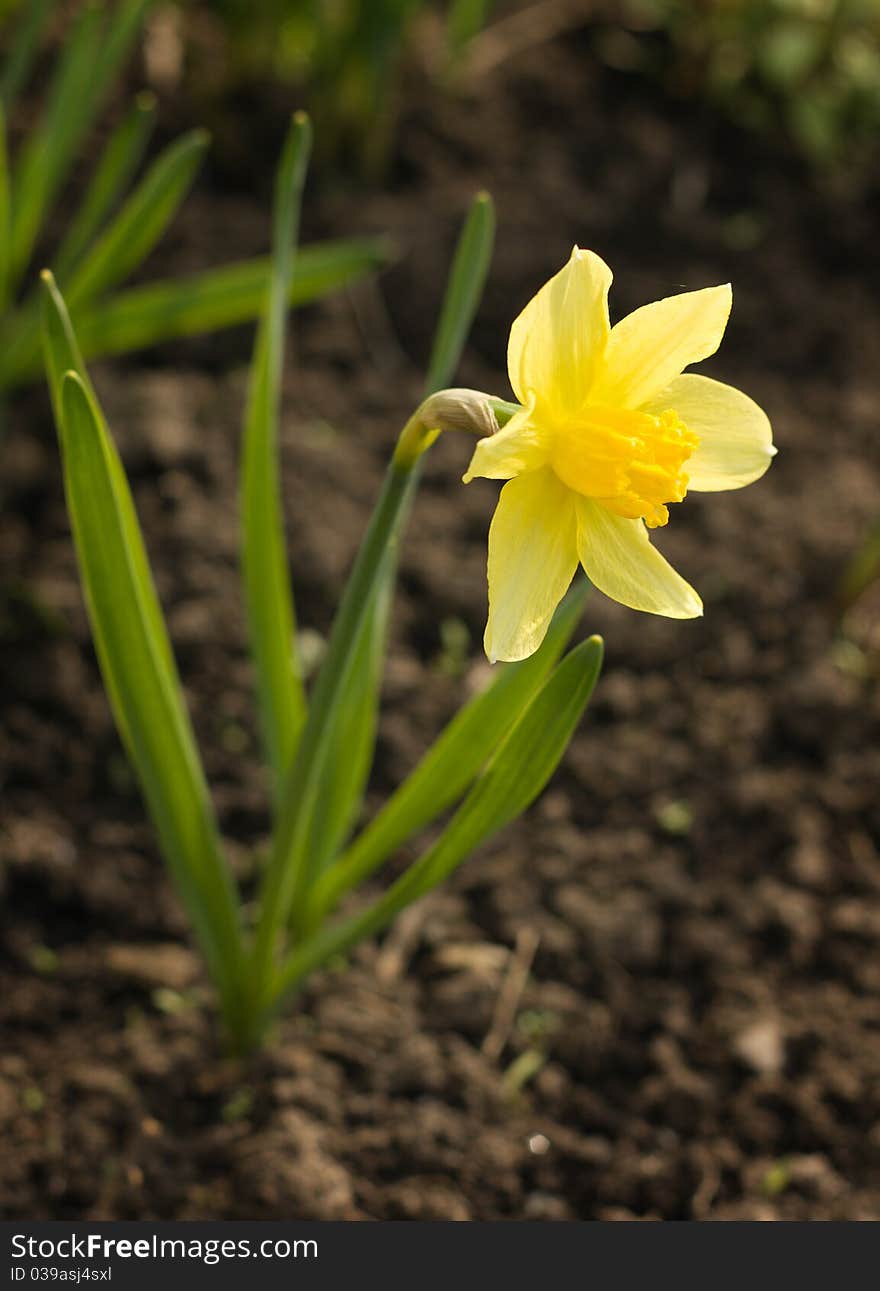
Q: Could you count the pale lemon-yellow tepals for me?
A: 6